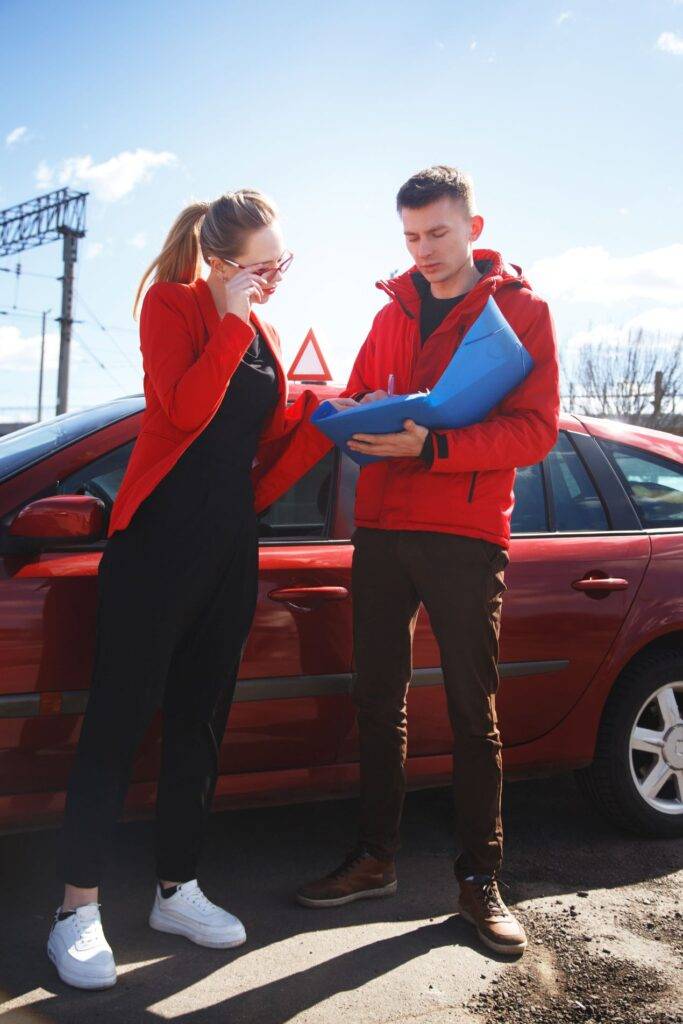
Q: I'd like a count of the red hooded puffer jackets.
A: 1